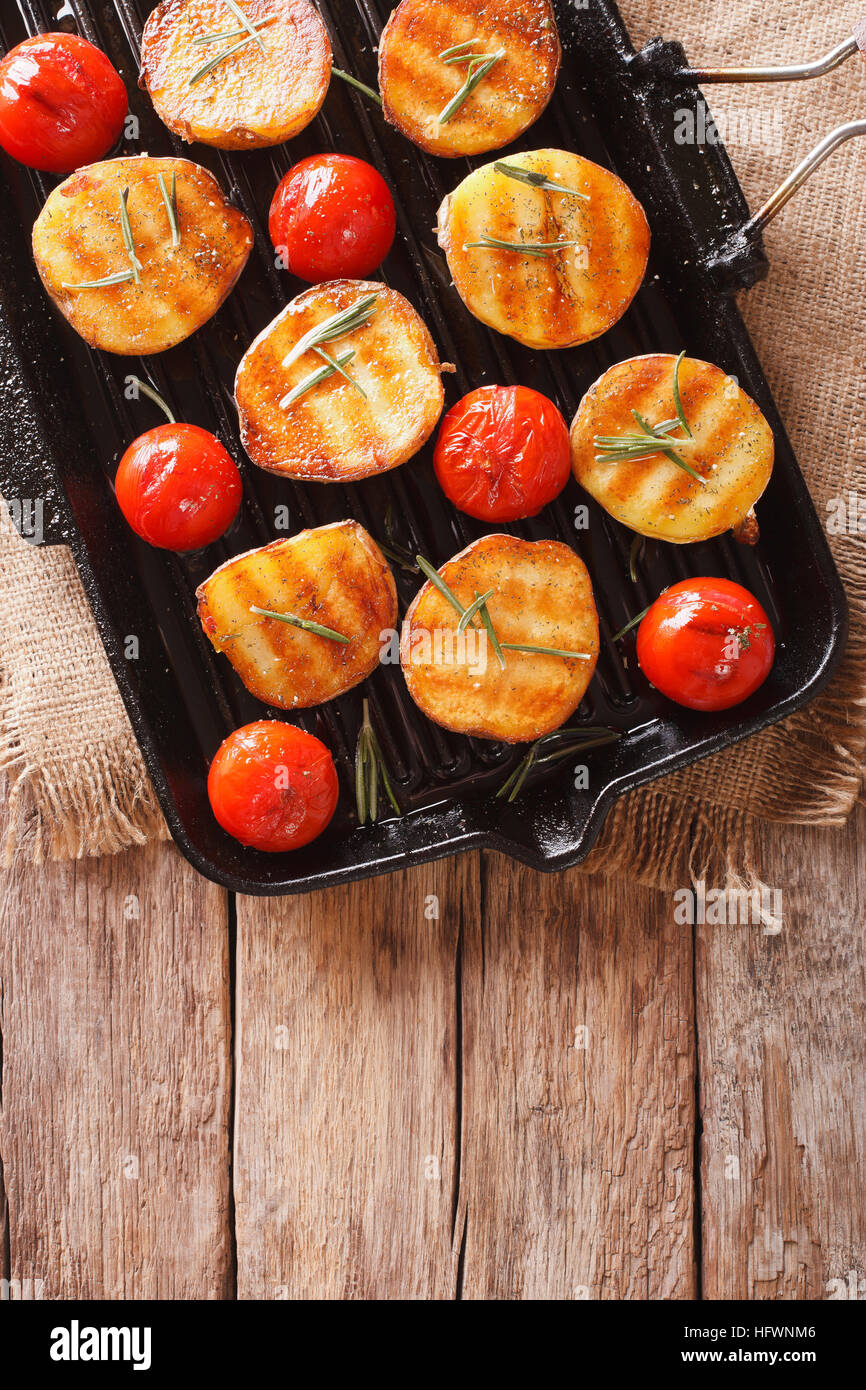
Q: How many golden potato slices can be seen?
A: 8